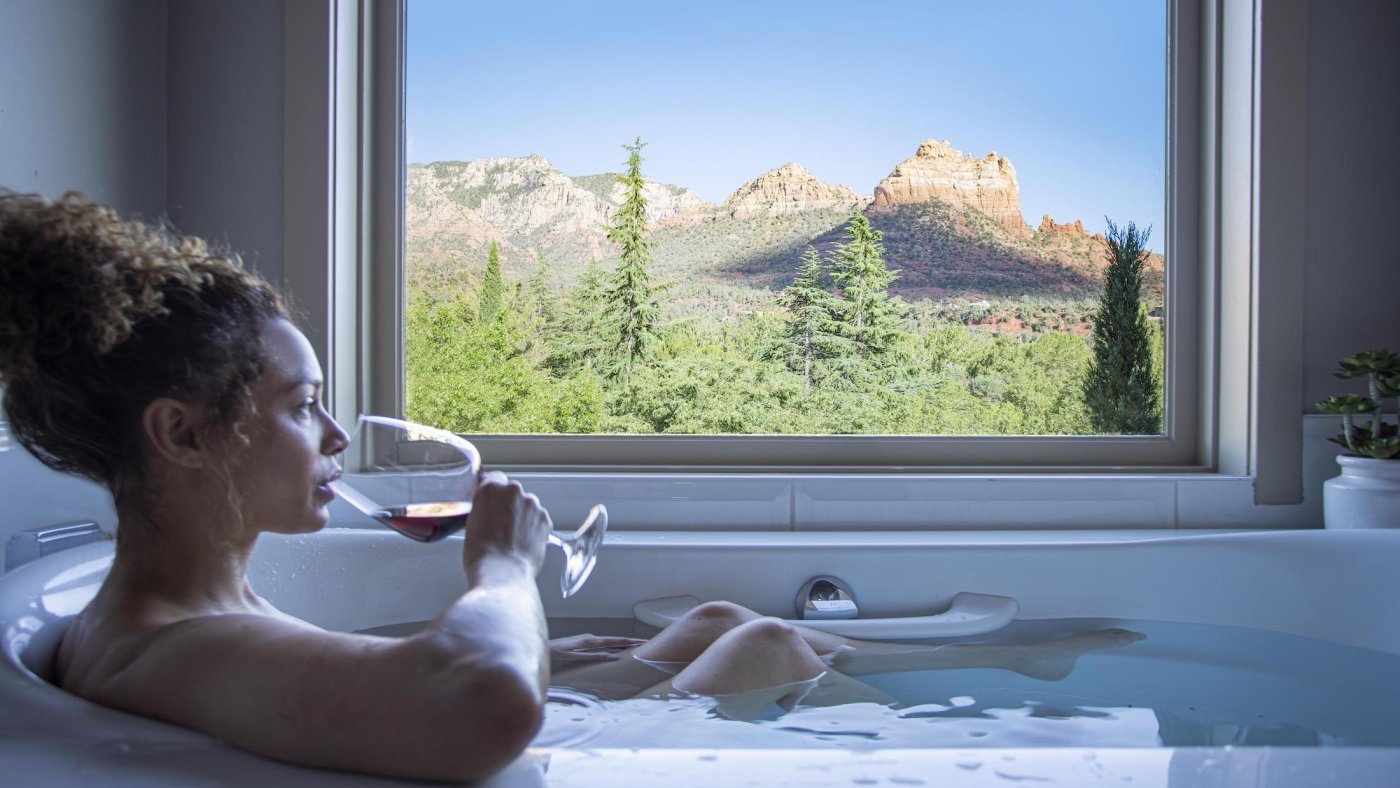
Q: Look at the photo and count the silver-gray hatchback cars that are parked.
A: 0